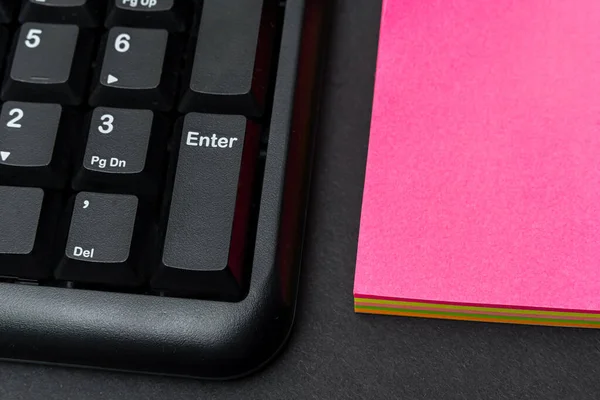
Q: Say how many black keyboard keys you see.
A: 10